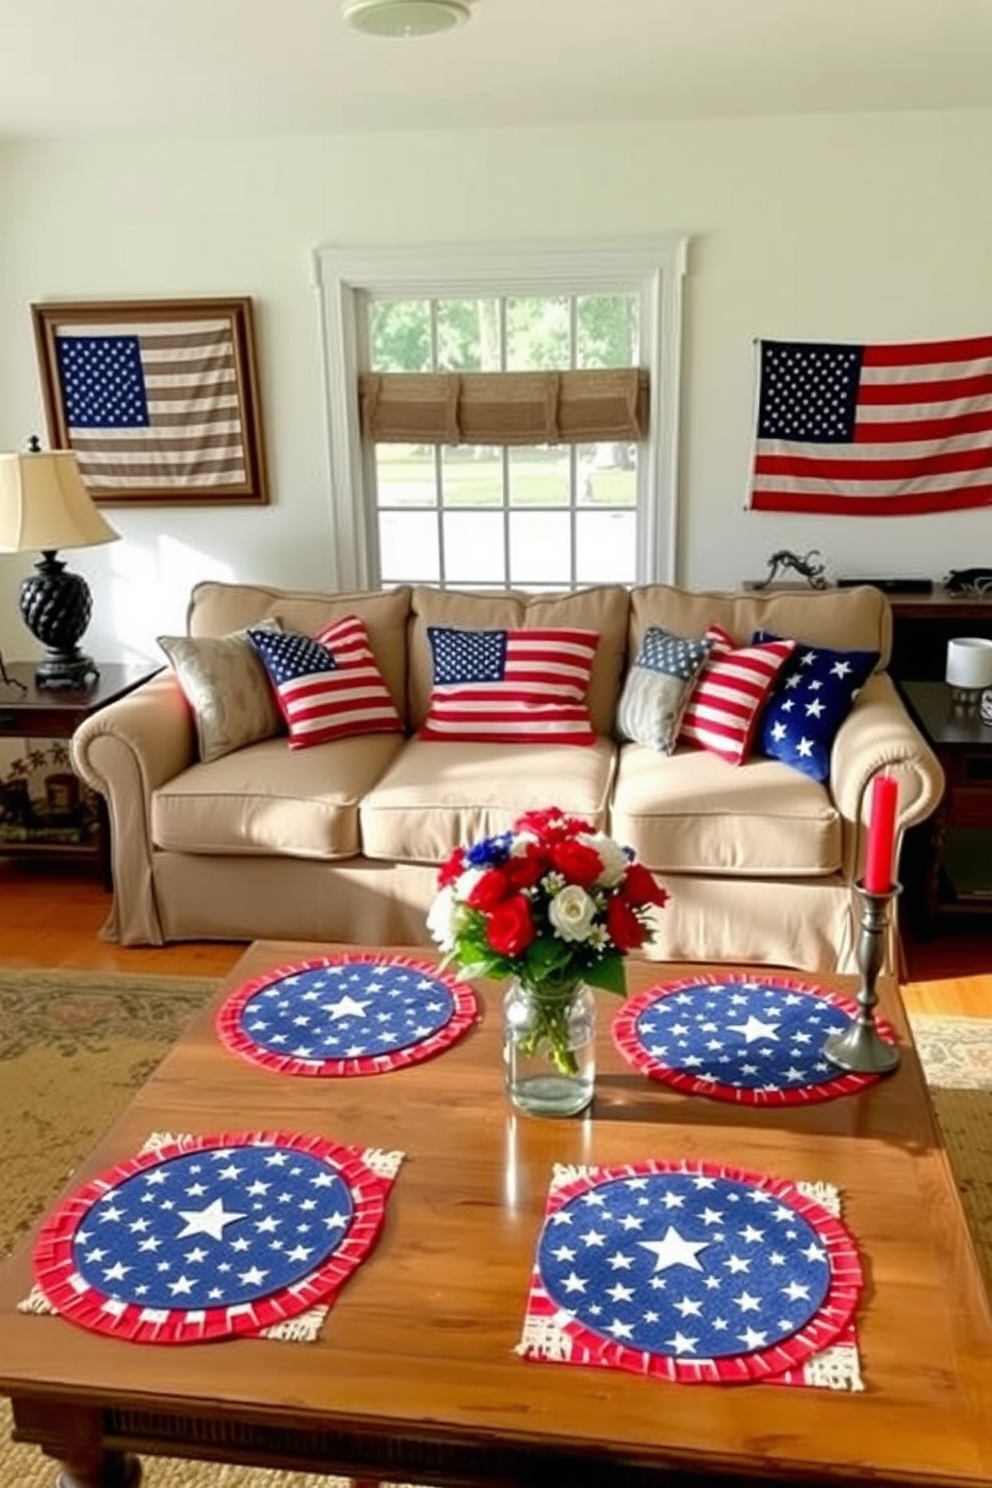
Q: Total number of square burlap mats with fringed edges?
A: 2